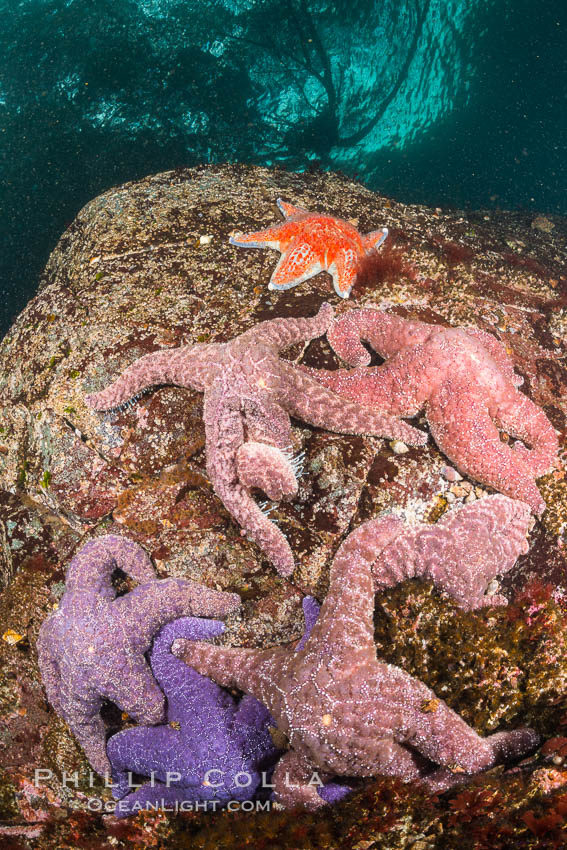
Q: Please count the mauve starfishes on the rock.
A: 2